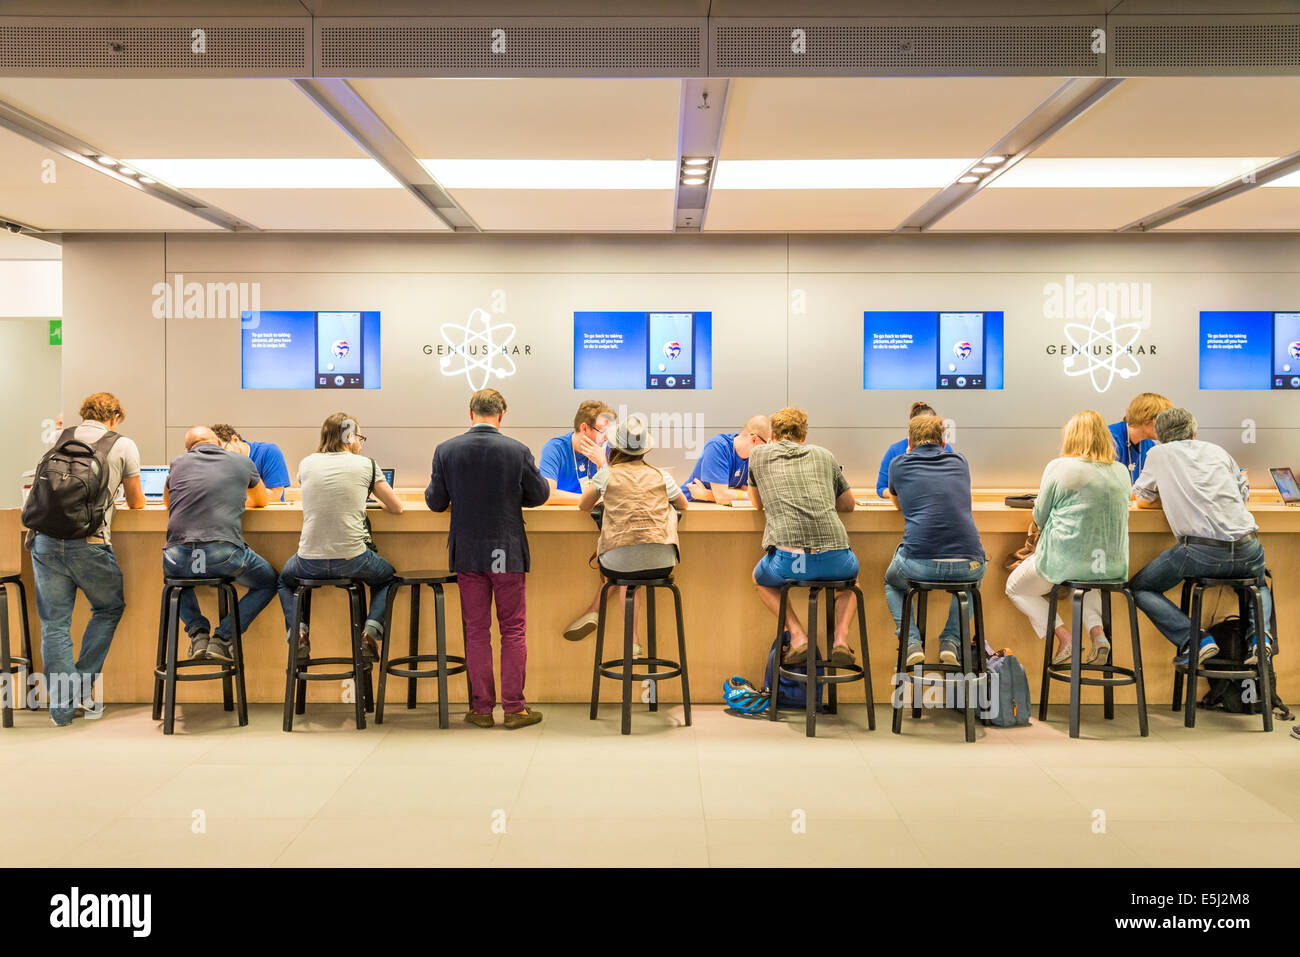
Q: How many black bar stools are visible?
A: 9